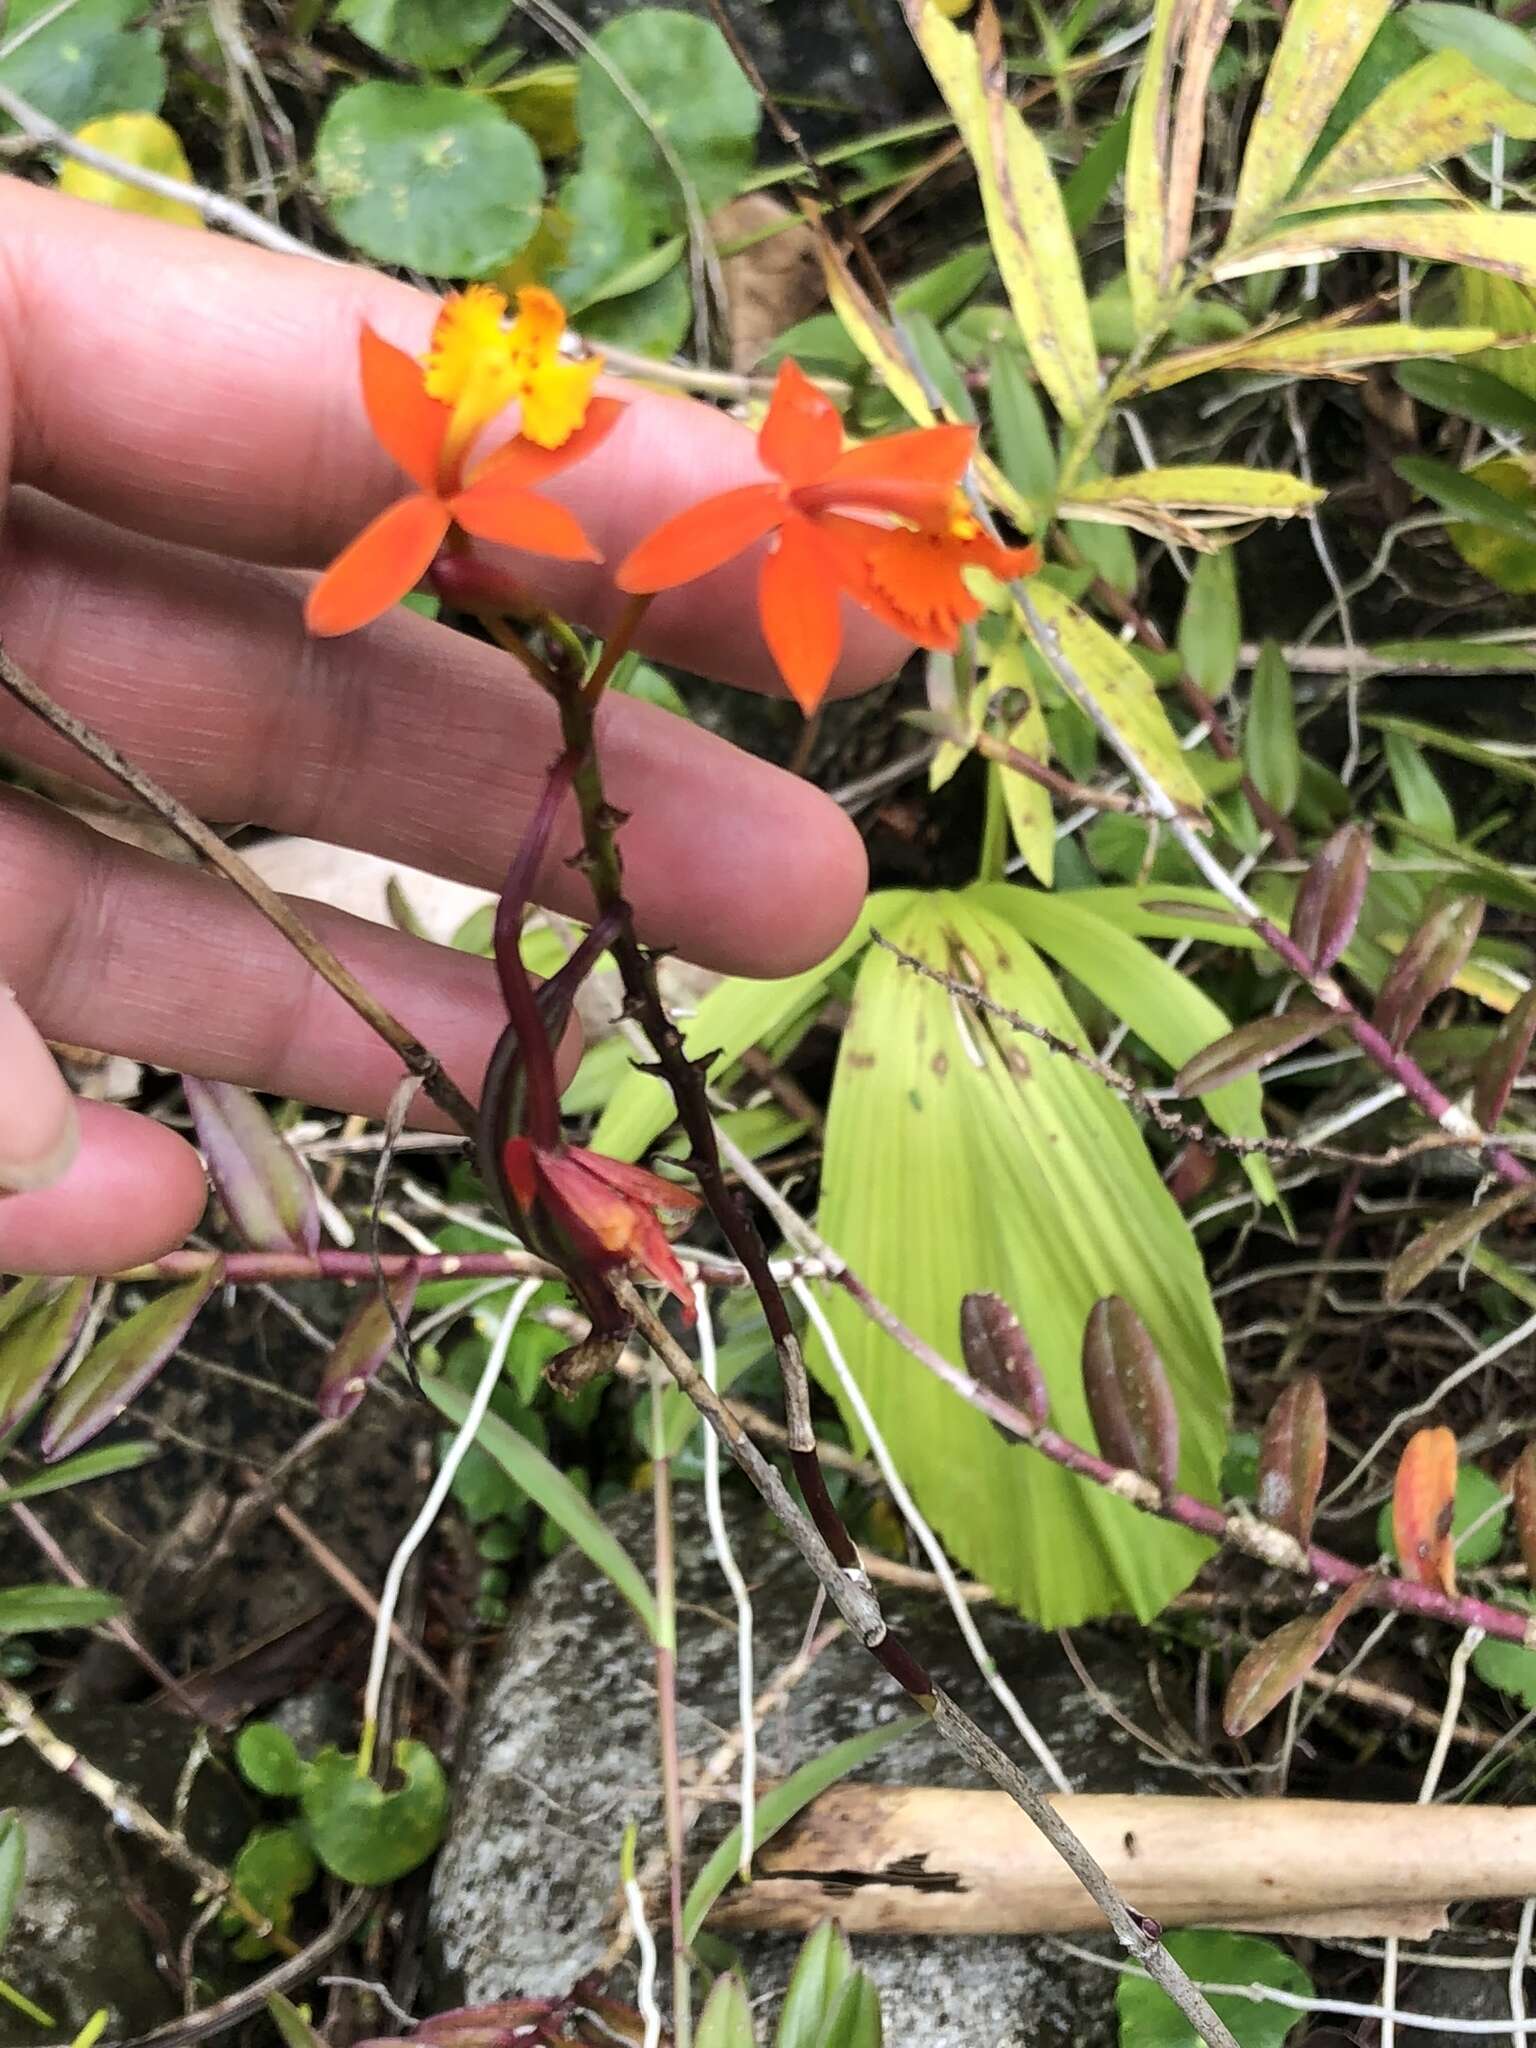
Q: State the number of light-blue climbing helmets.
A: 0